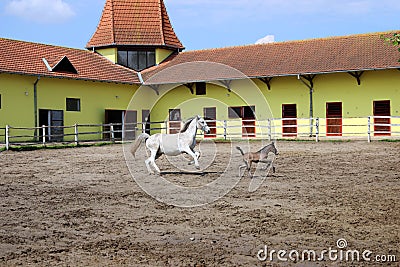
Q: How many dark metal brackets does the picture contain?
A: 6